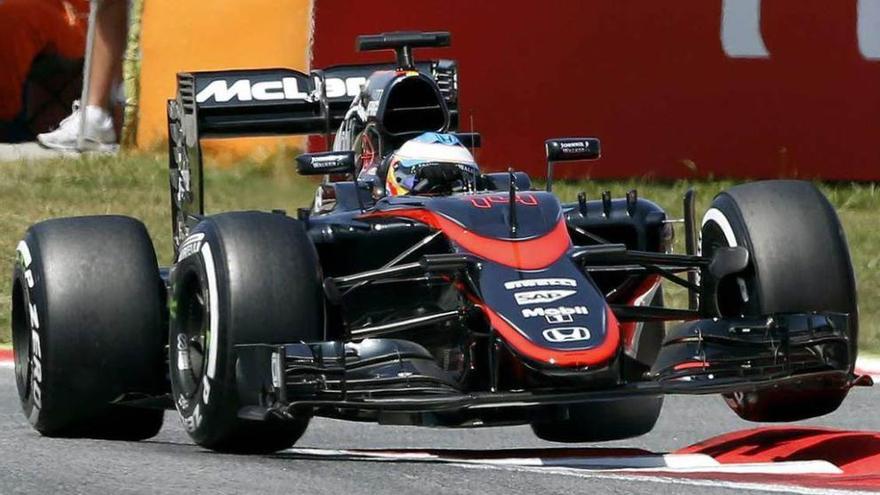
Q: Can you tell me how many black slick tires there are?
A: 4